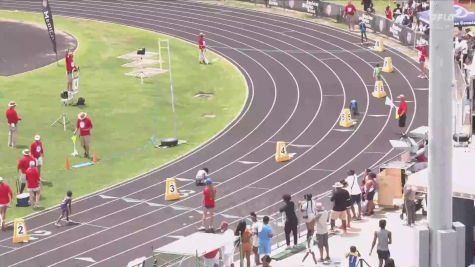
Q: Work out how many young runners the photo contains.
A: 5